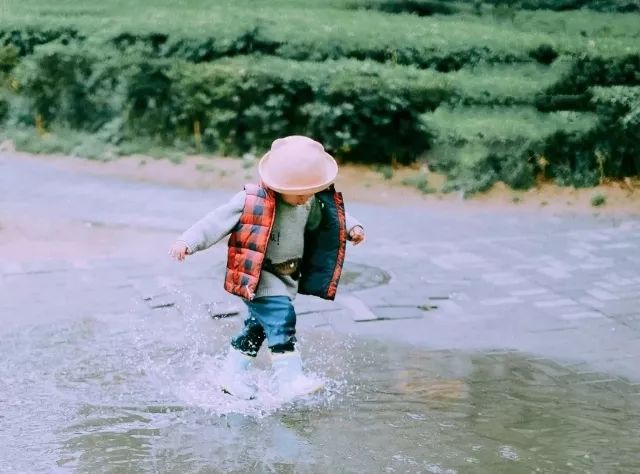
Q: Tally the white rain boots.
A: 2